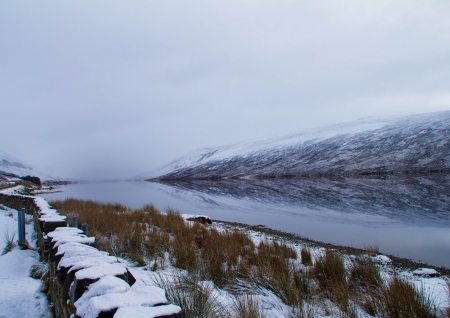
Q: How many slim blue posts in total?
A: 4